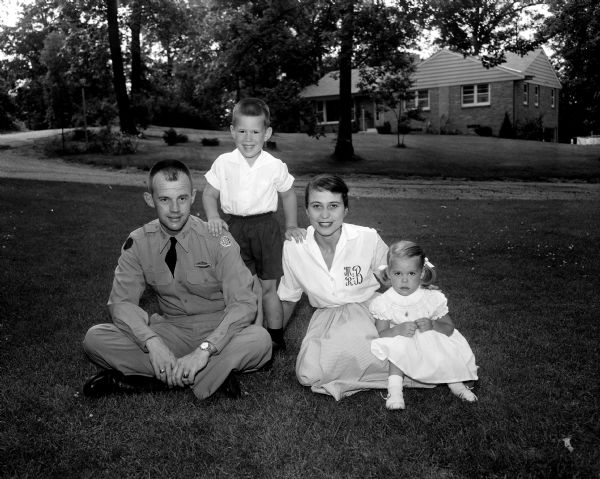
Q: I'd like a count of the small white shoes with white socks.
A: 2